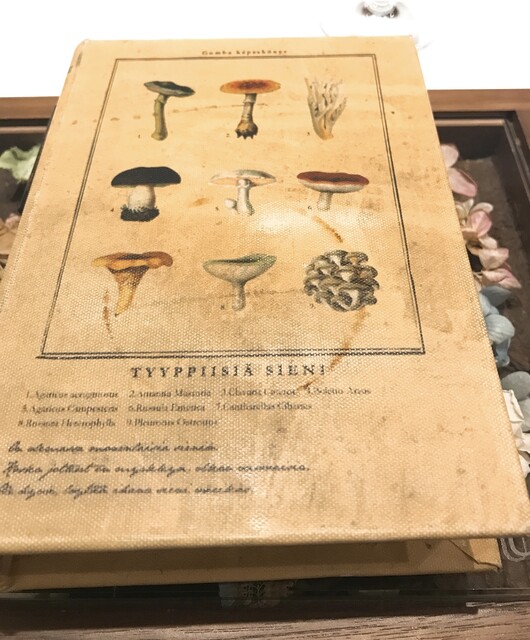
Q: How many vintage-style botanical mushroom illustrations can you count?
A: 9